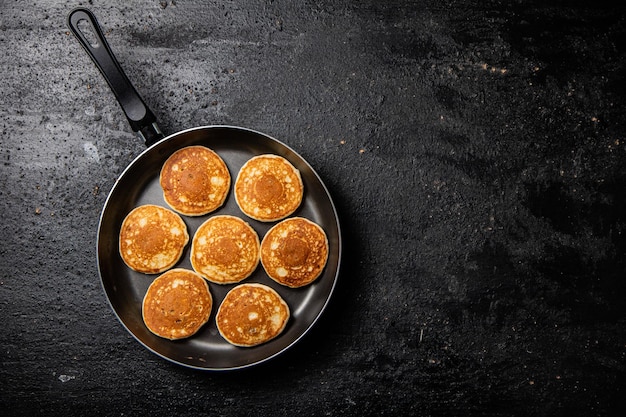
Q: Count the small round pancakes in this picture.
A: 7